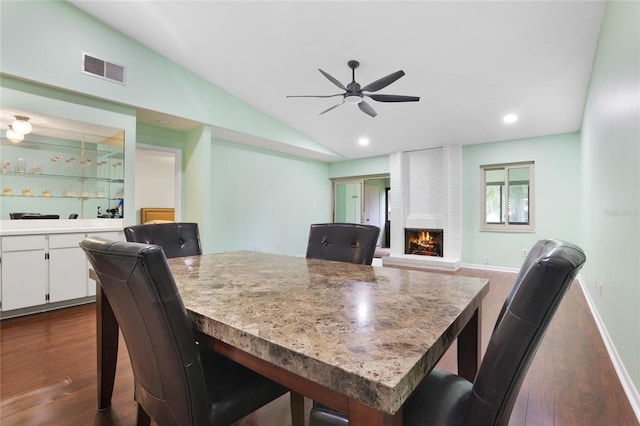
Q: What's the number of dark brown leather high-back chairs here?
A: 4